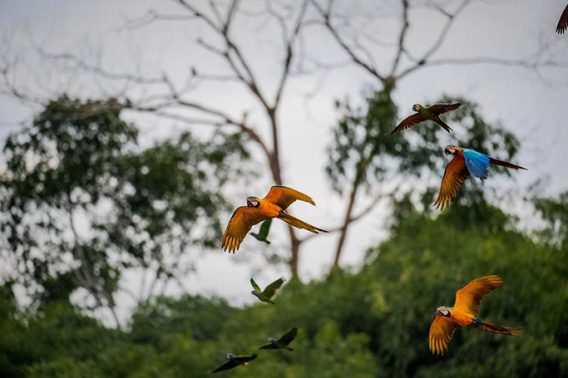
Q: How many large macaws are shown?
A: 3